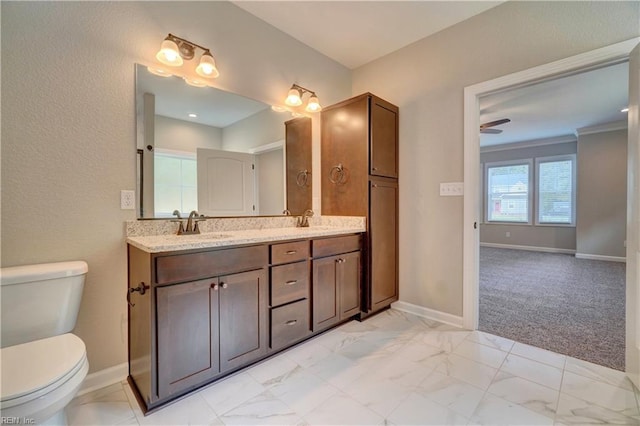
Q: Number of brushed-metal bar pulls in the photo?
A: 3